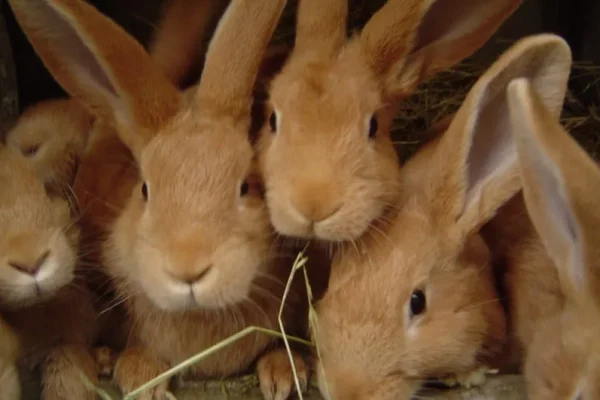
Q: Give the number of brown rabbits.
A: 6